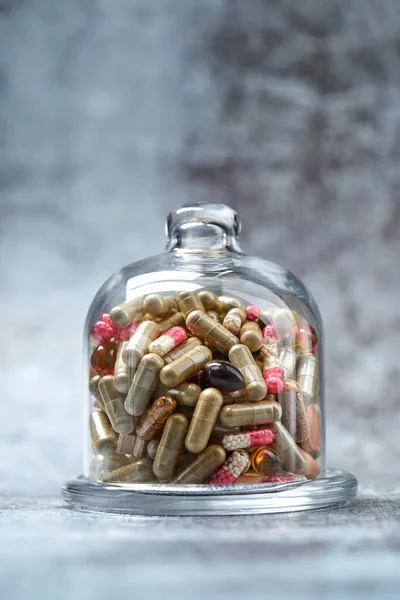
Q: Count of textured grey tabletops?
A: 1